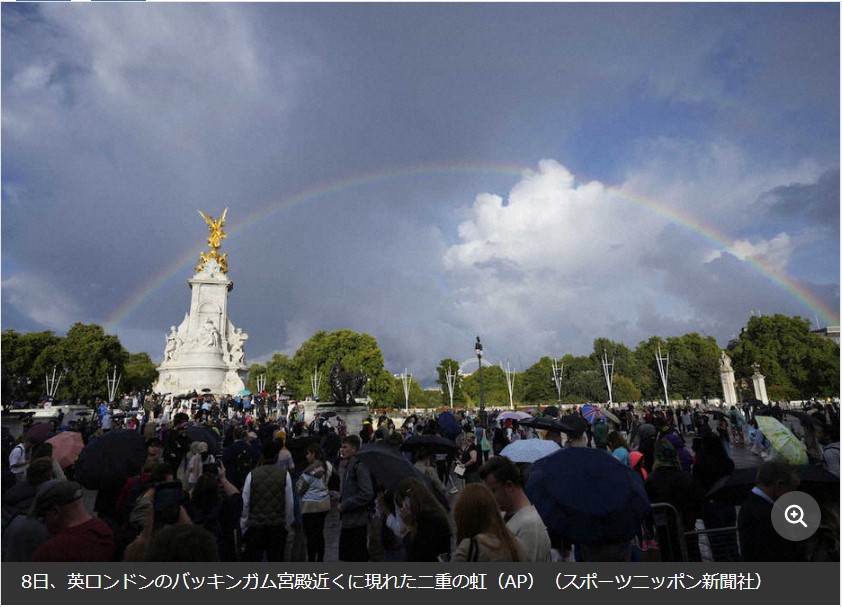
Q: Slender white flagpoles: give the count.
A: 10